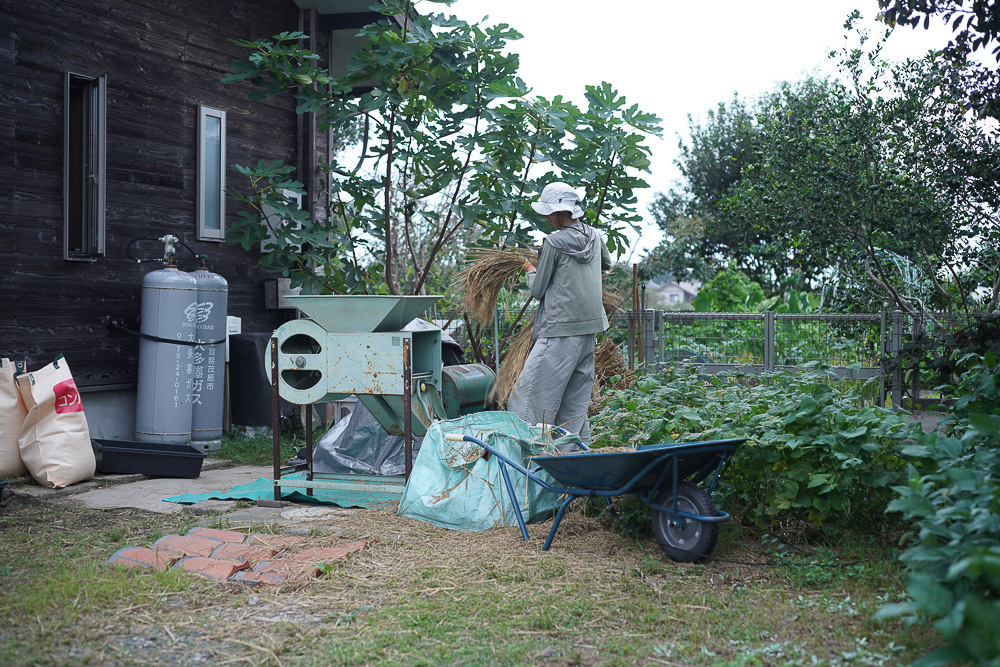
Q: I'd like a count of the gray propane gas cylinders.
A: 2